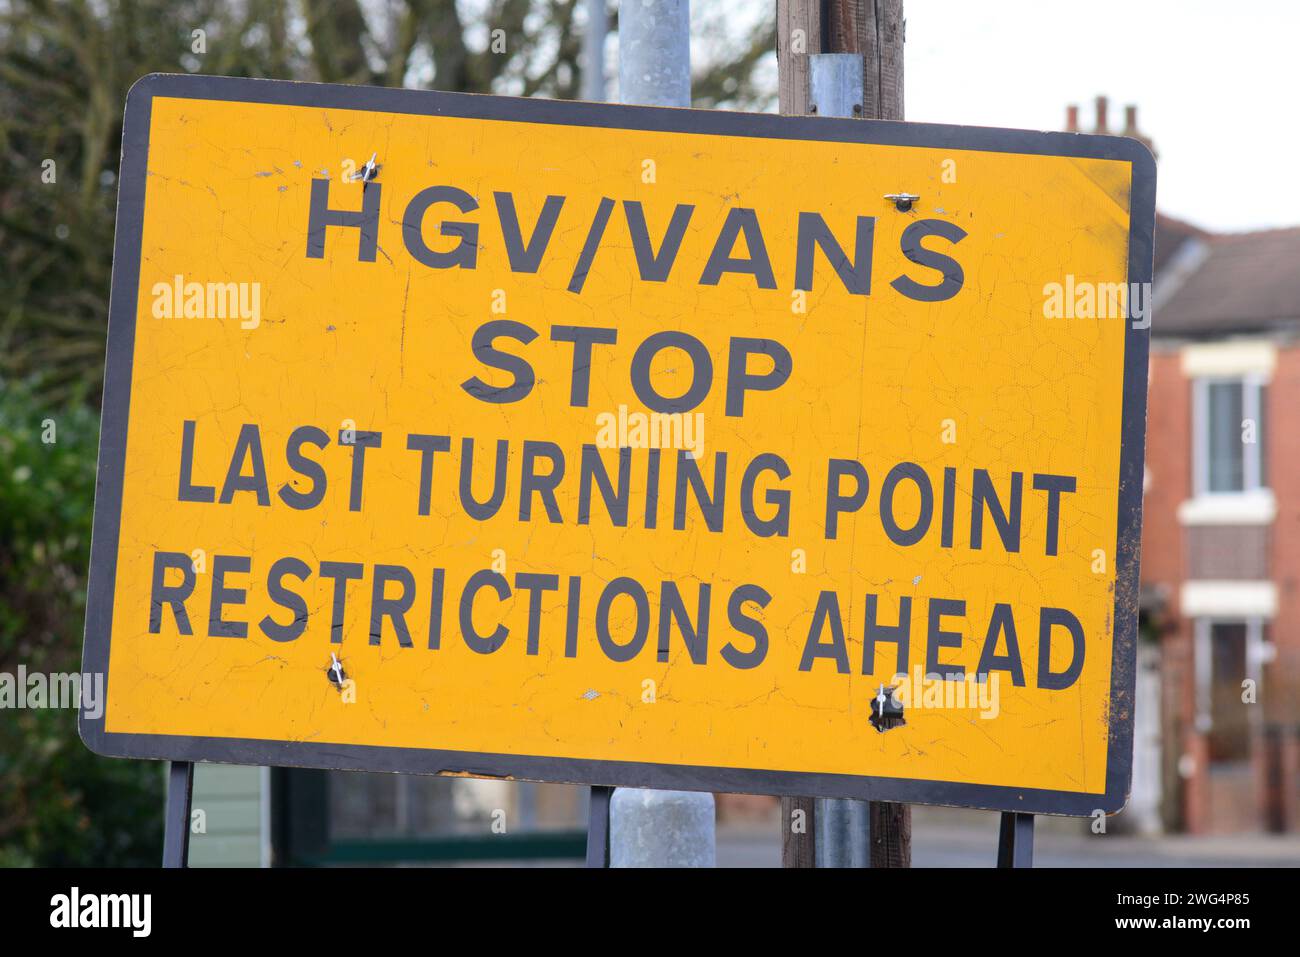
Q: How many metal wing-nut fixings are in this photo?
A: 4